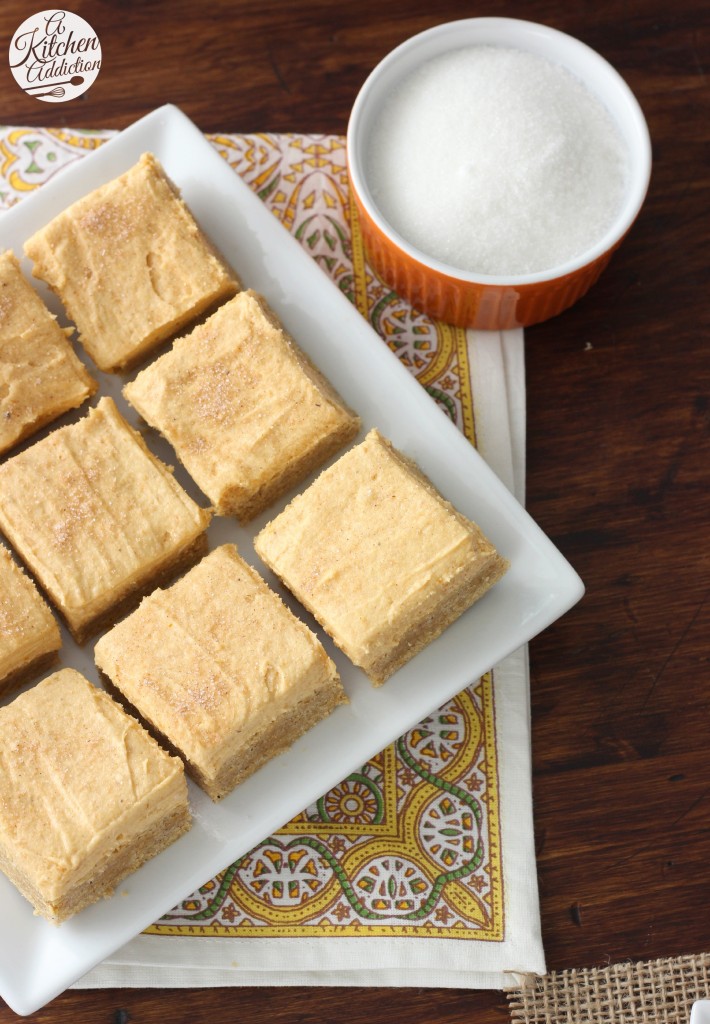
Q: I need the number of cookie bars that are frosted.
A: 8